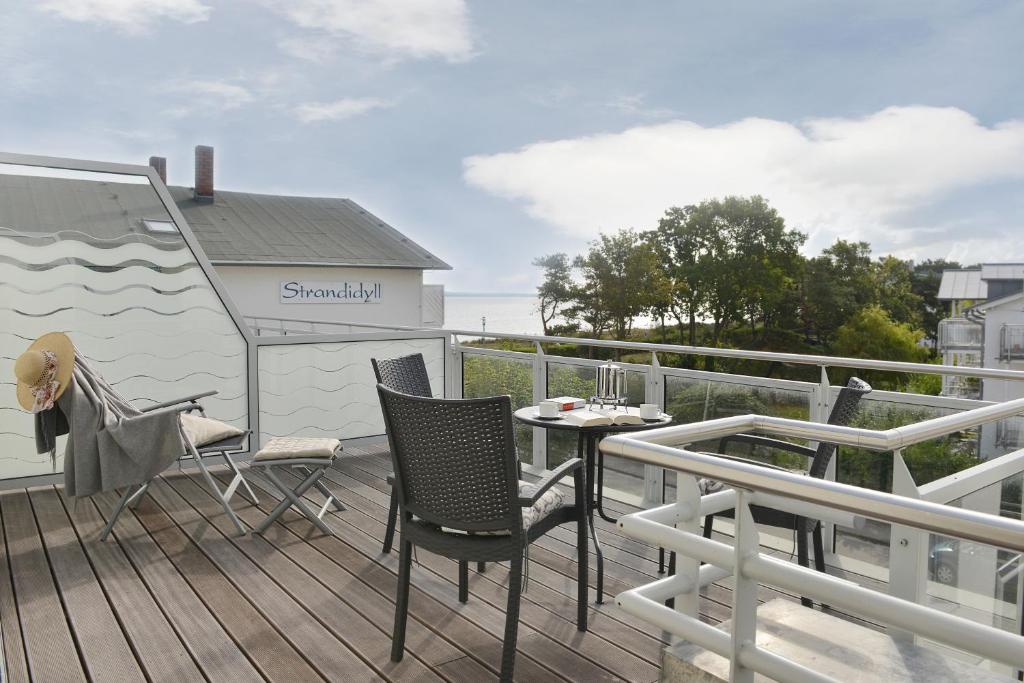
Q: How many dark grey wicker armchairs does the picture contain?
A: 3